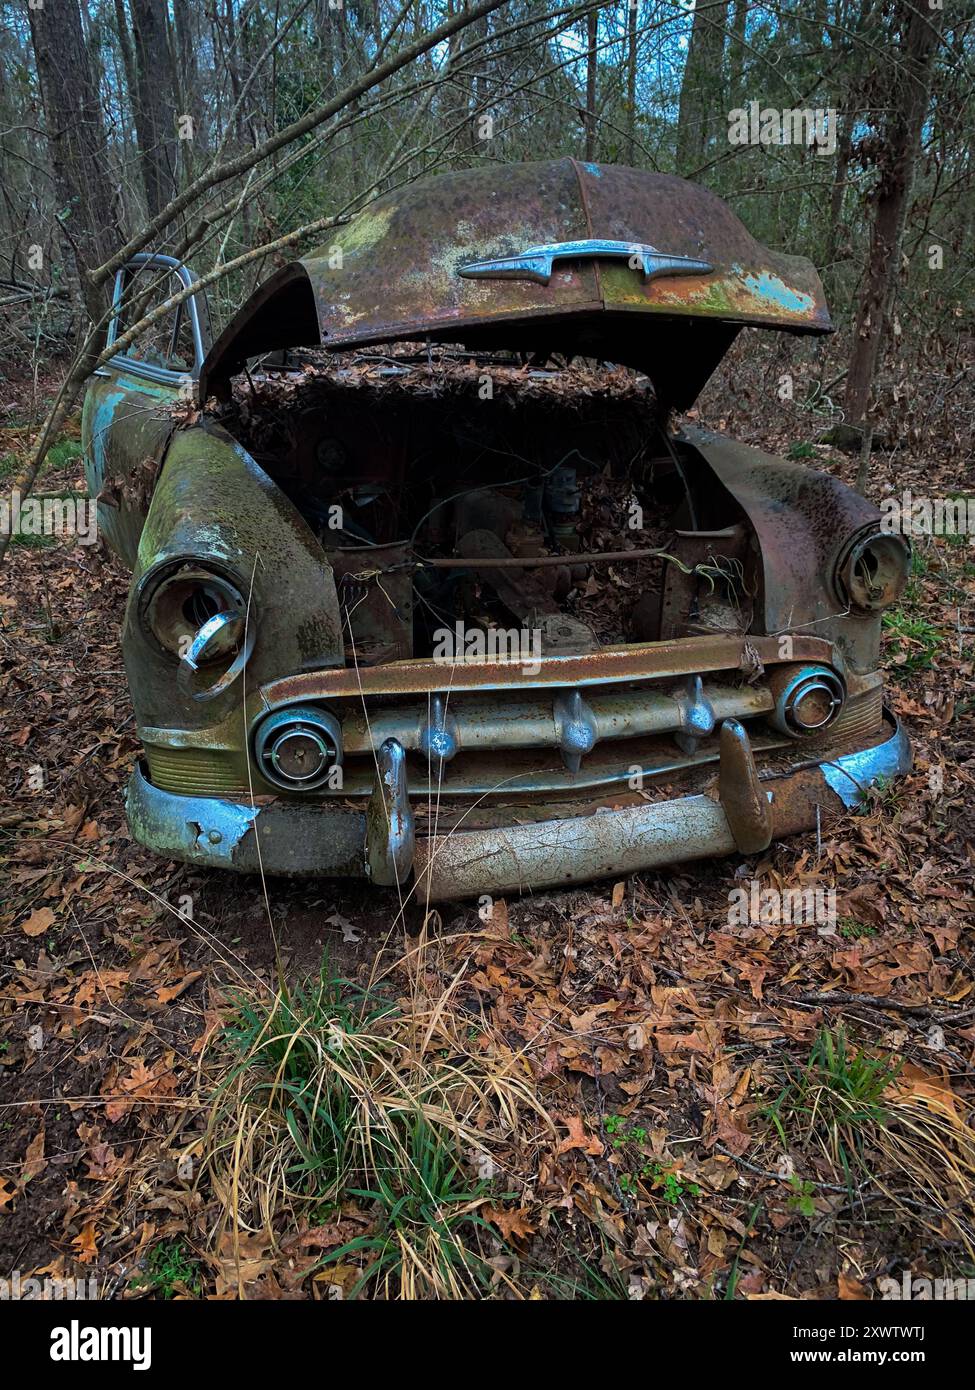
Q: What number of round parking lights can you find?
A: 2